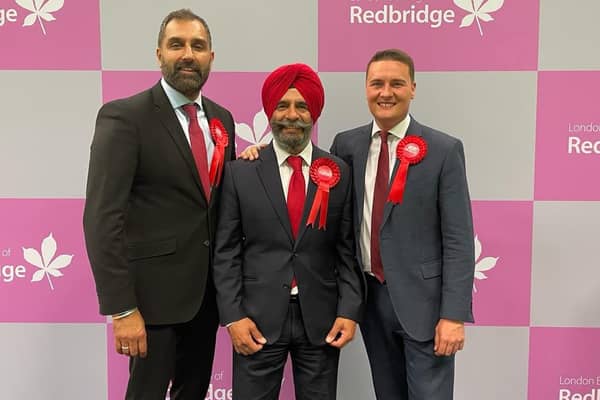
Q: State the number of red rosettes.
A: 3